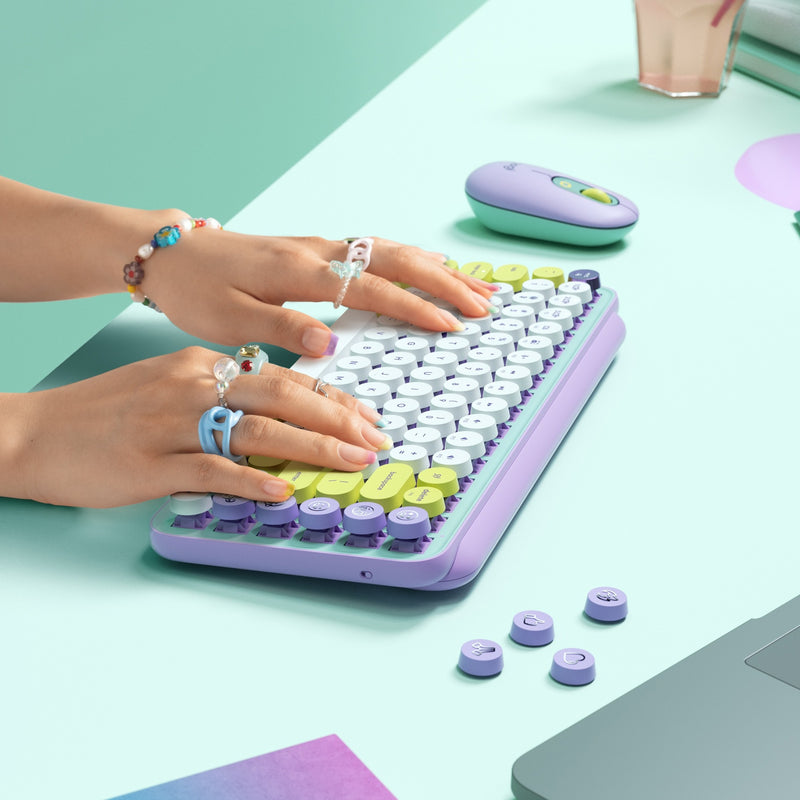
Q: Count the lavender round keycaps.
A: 9